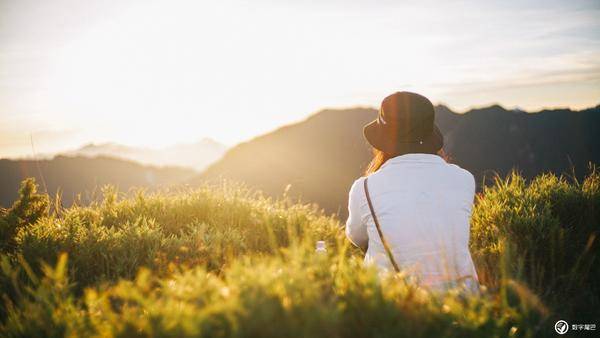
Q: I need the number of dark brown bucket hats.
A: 1